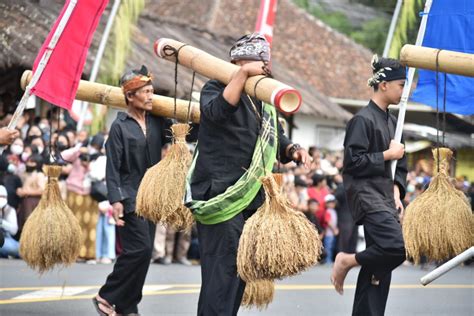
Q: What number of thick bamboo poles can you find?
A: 3